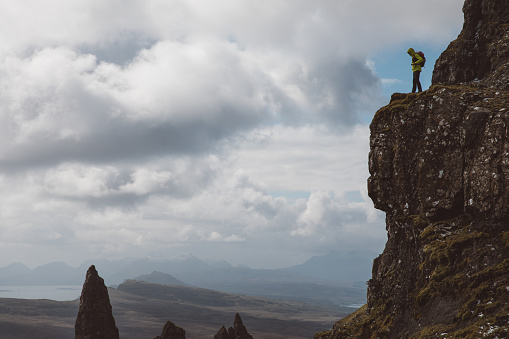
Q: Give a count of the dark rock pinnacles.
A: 3